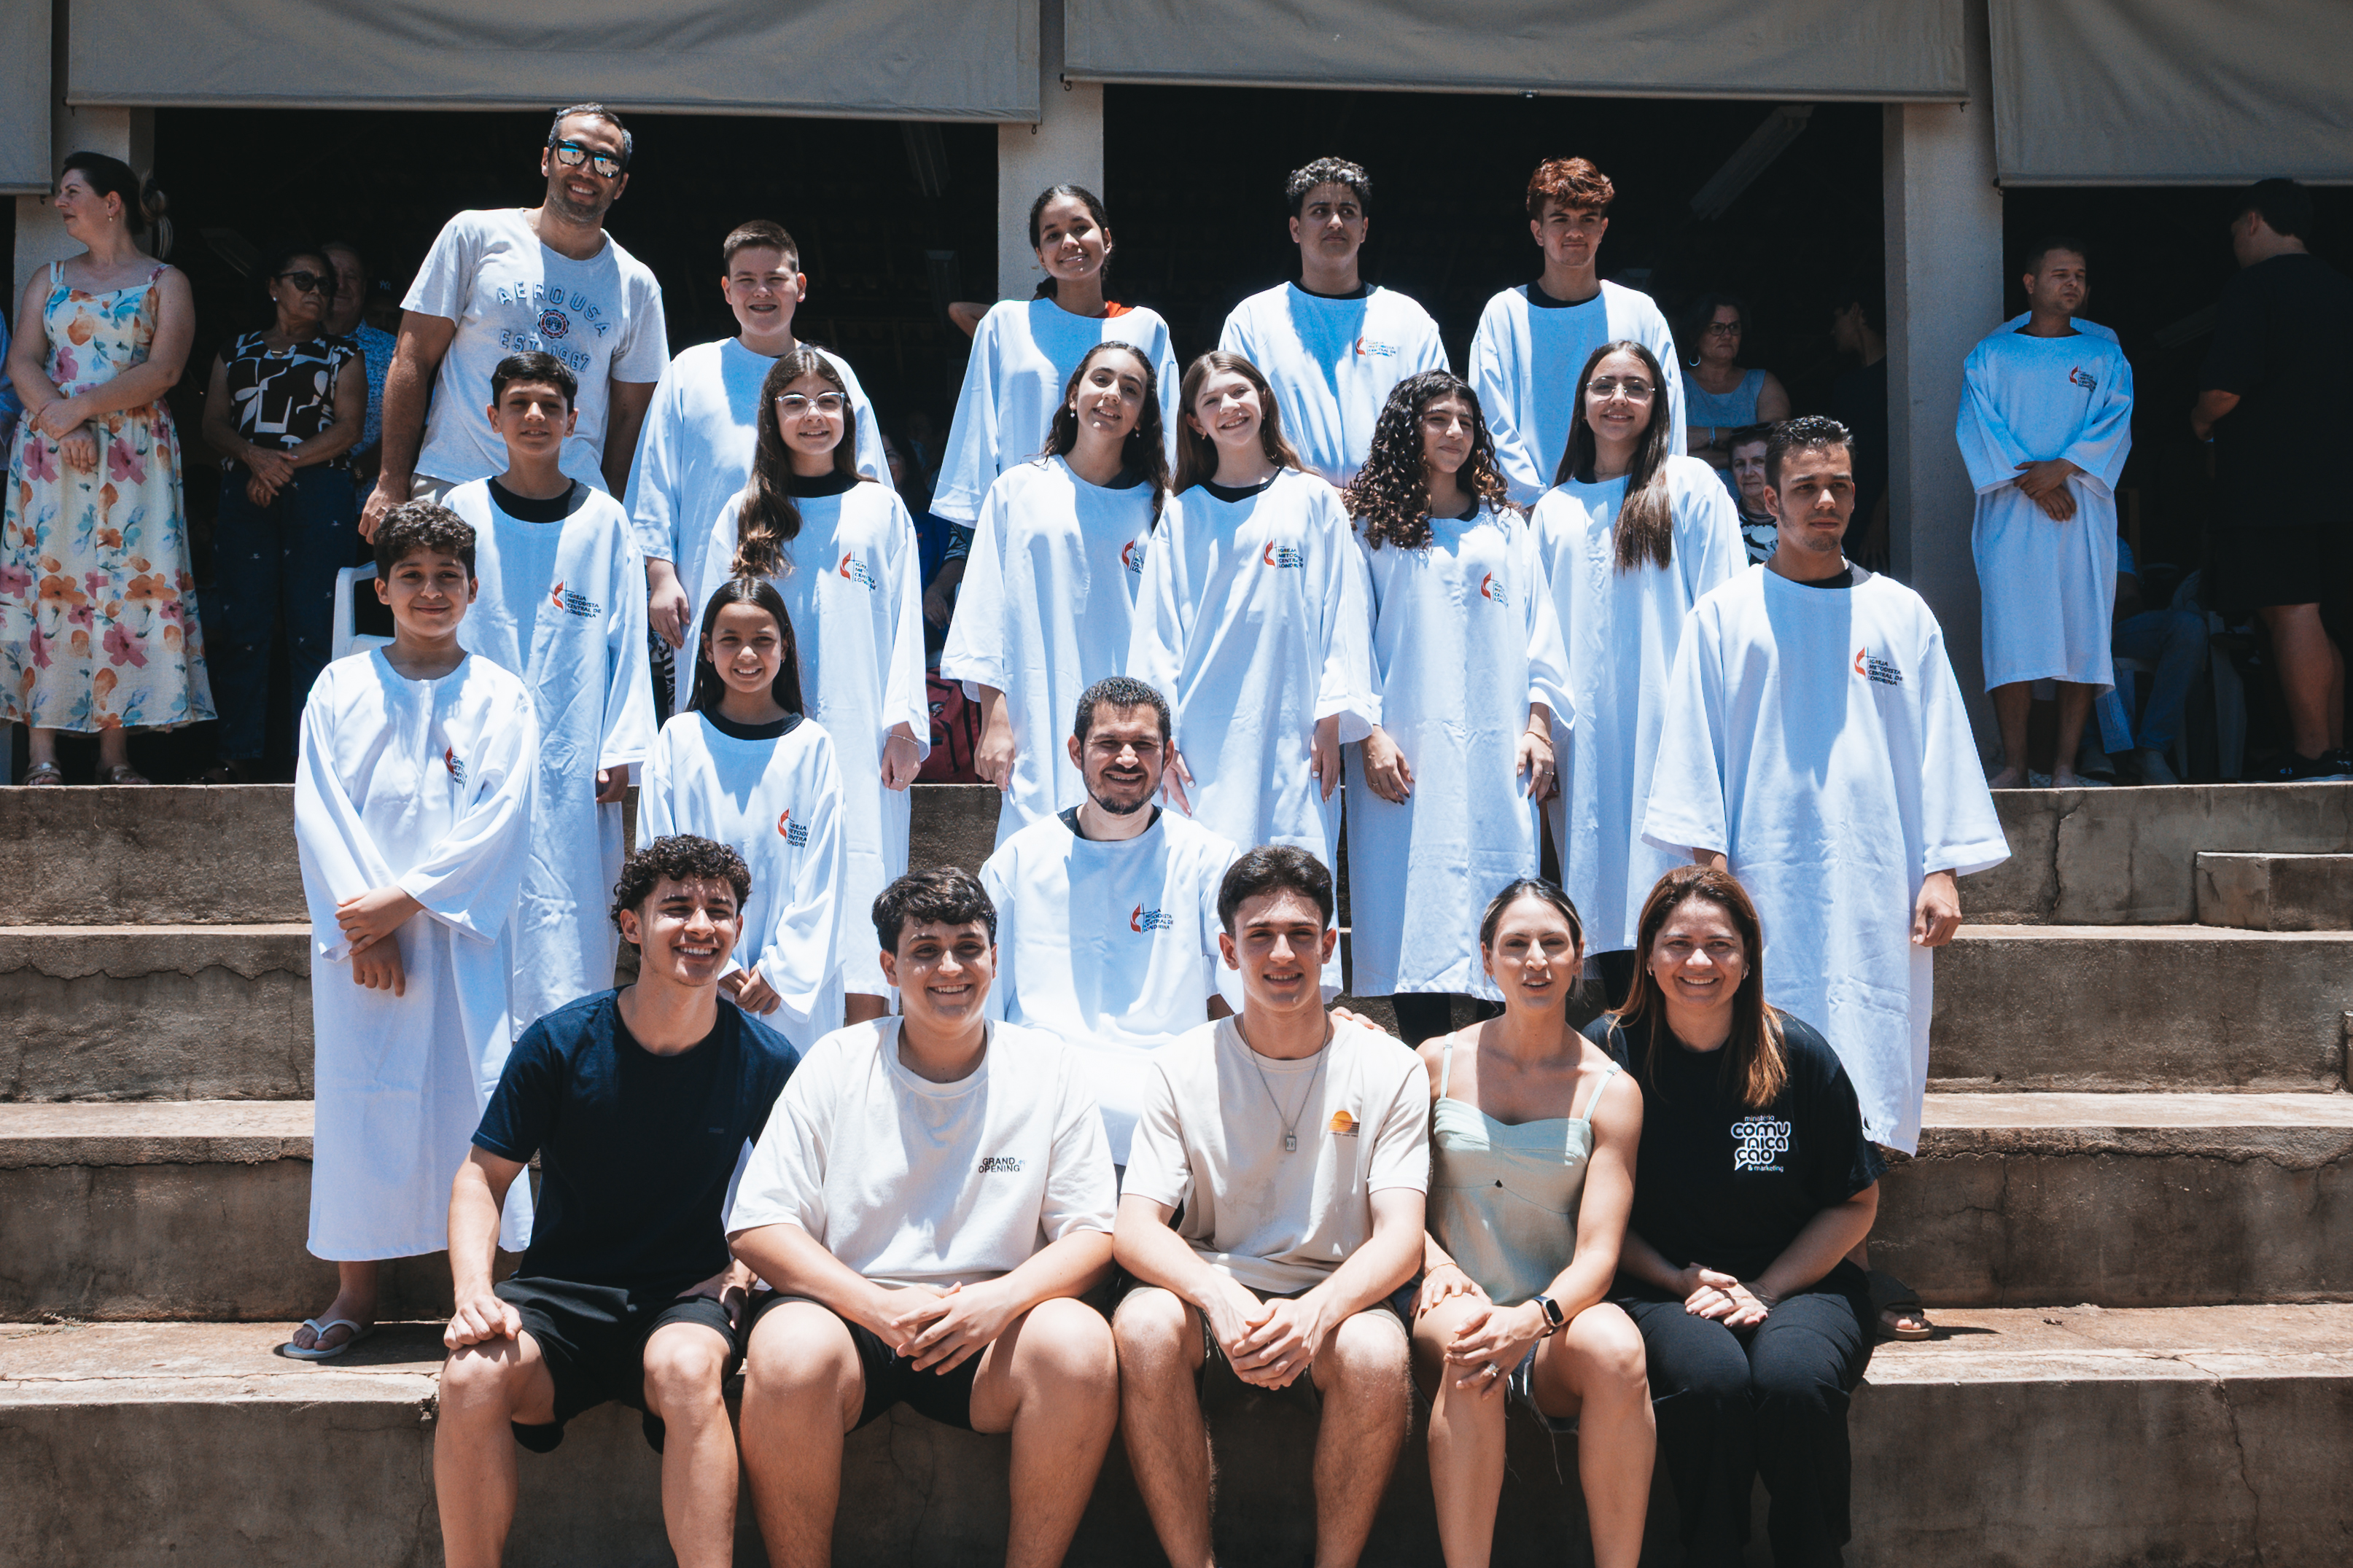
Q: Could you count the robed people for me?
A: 15